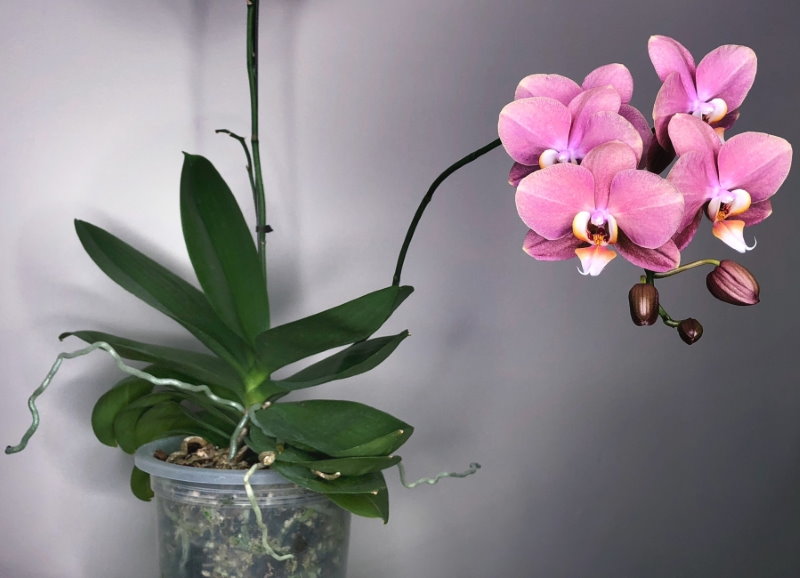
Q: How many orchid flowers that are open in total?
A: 5